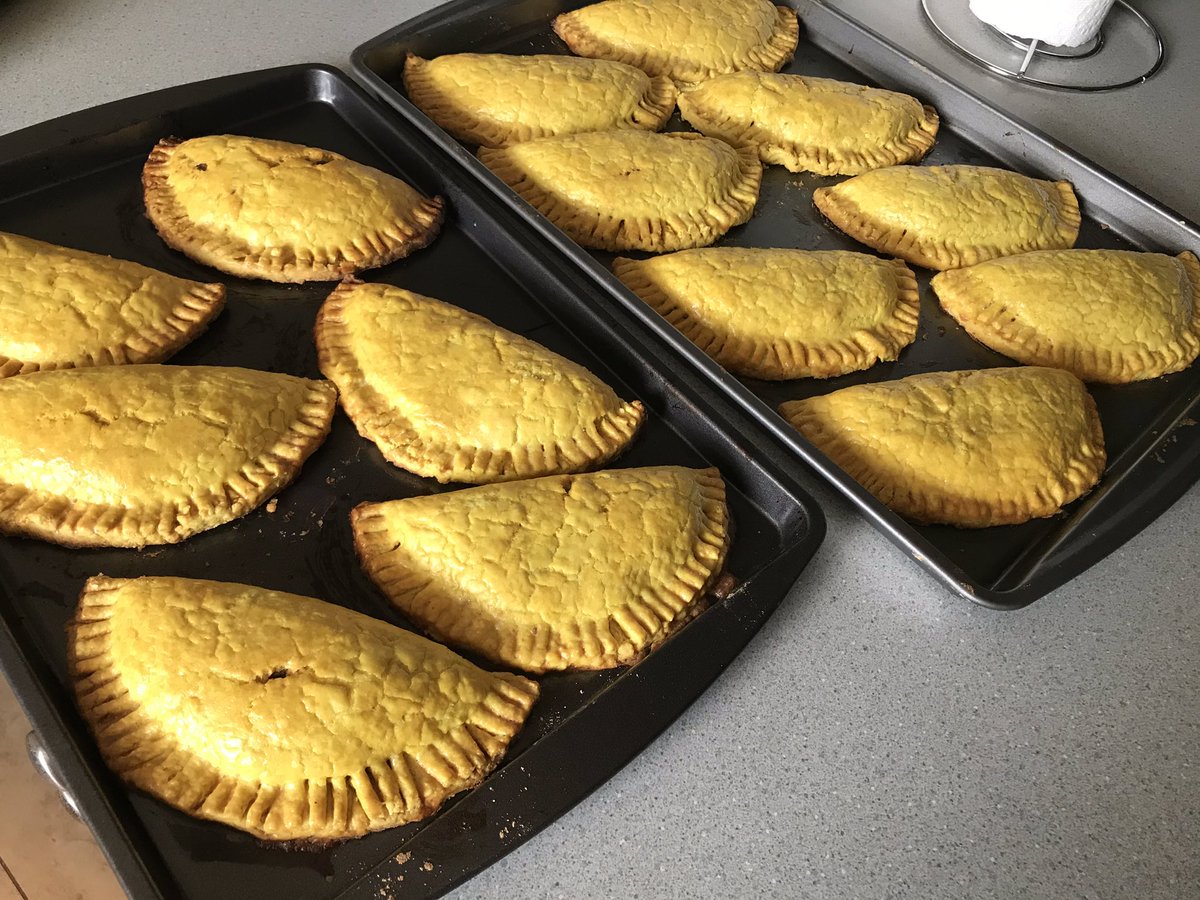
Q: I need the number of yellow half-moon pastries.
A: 14